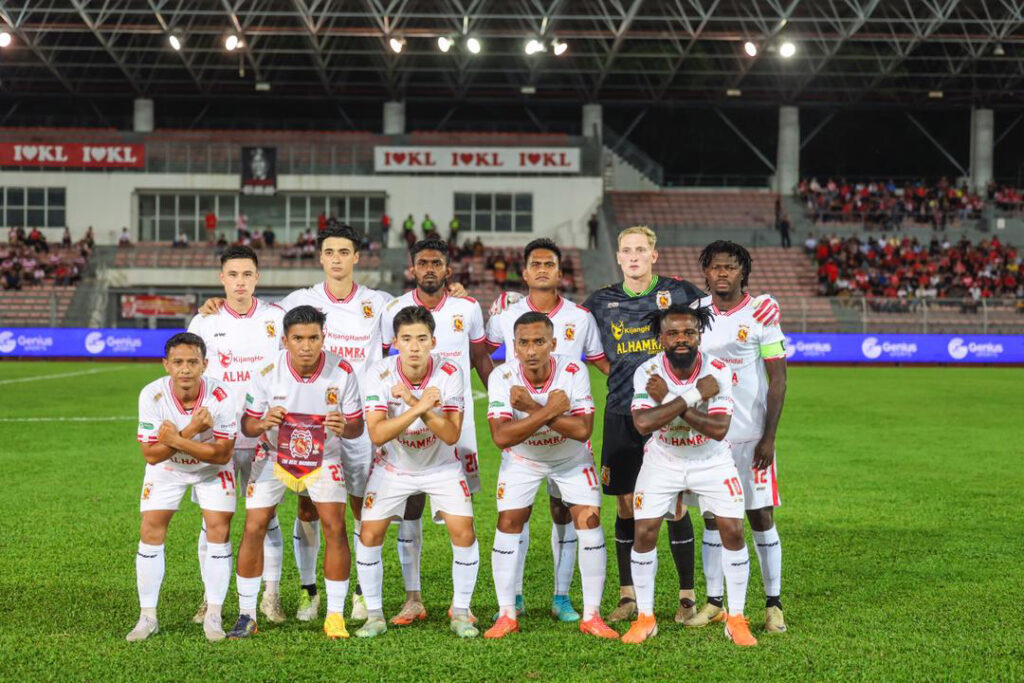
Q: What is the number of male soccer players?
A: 11